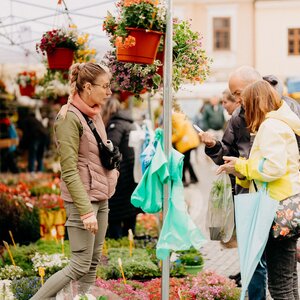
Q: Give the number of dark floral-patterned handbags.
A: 1